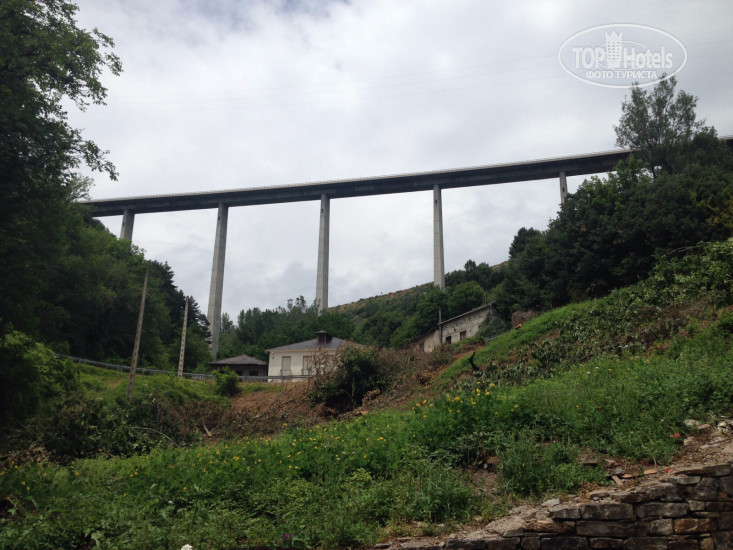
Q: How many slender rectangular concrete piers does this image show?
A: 5